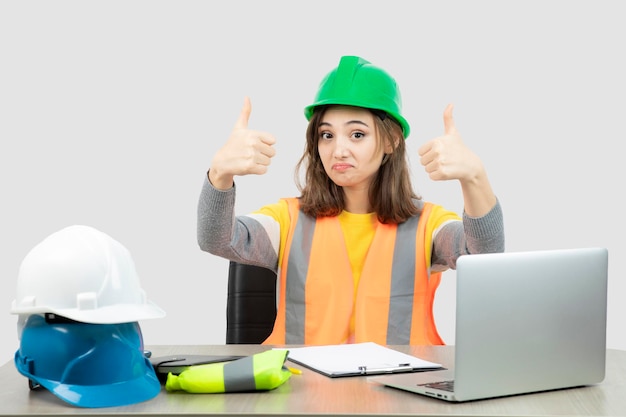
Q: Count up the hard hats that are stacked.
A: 2